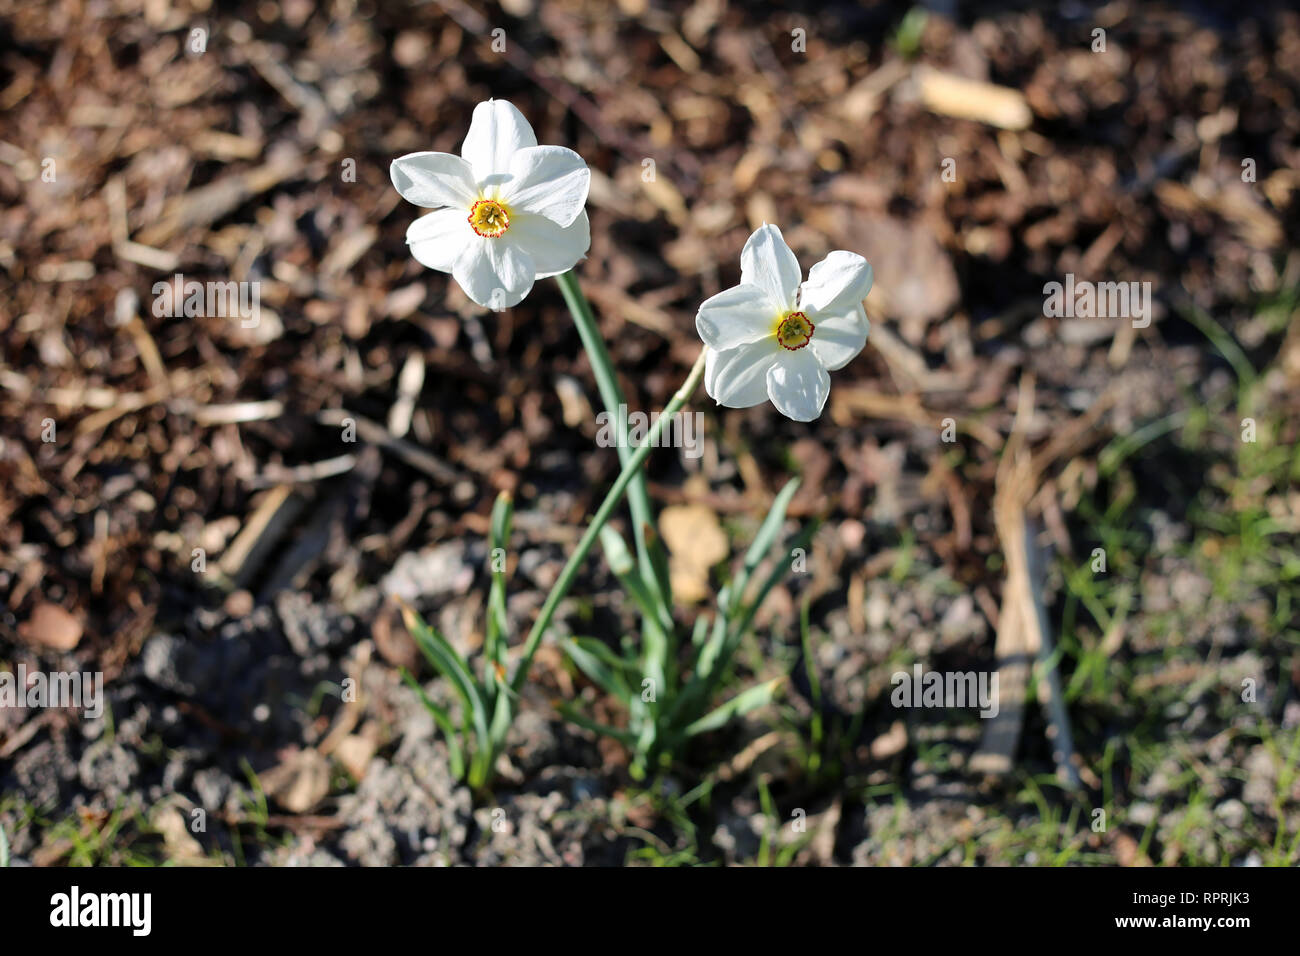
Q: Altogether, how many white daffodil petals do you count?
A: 12